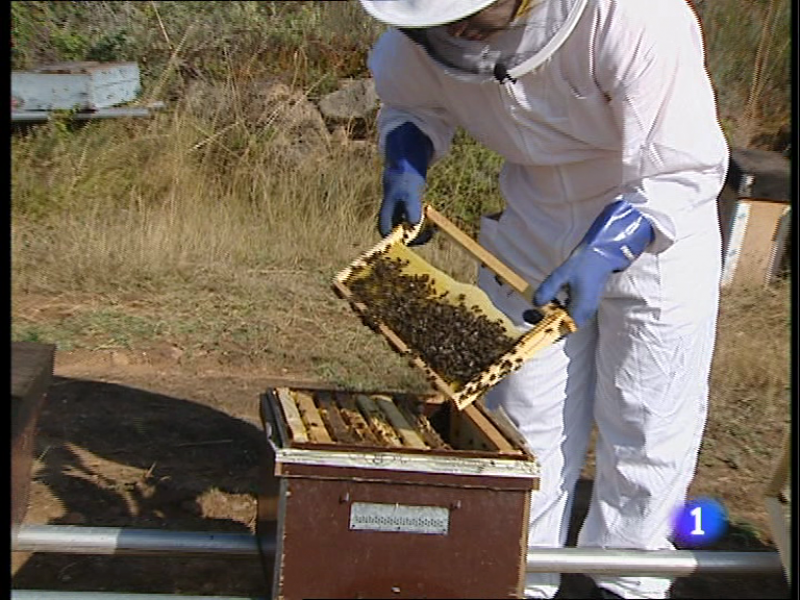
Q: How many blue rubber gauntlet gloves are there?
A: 2